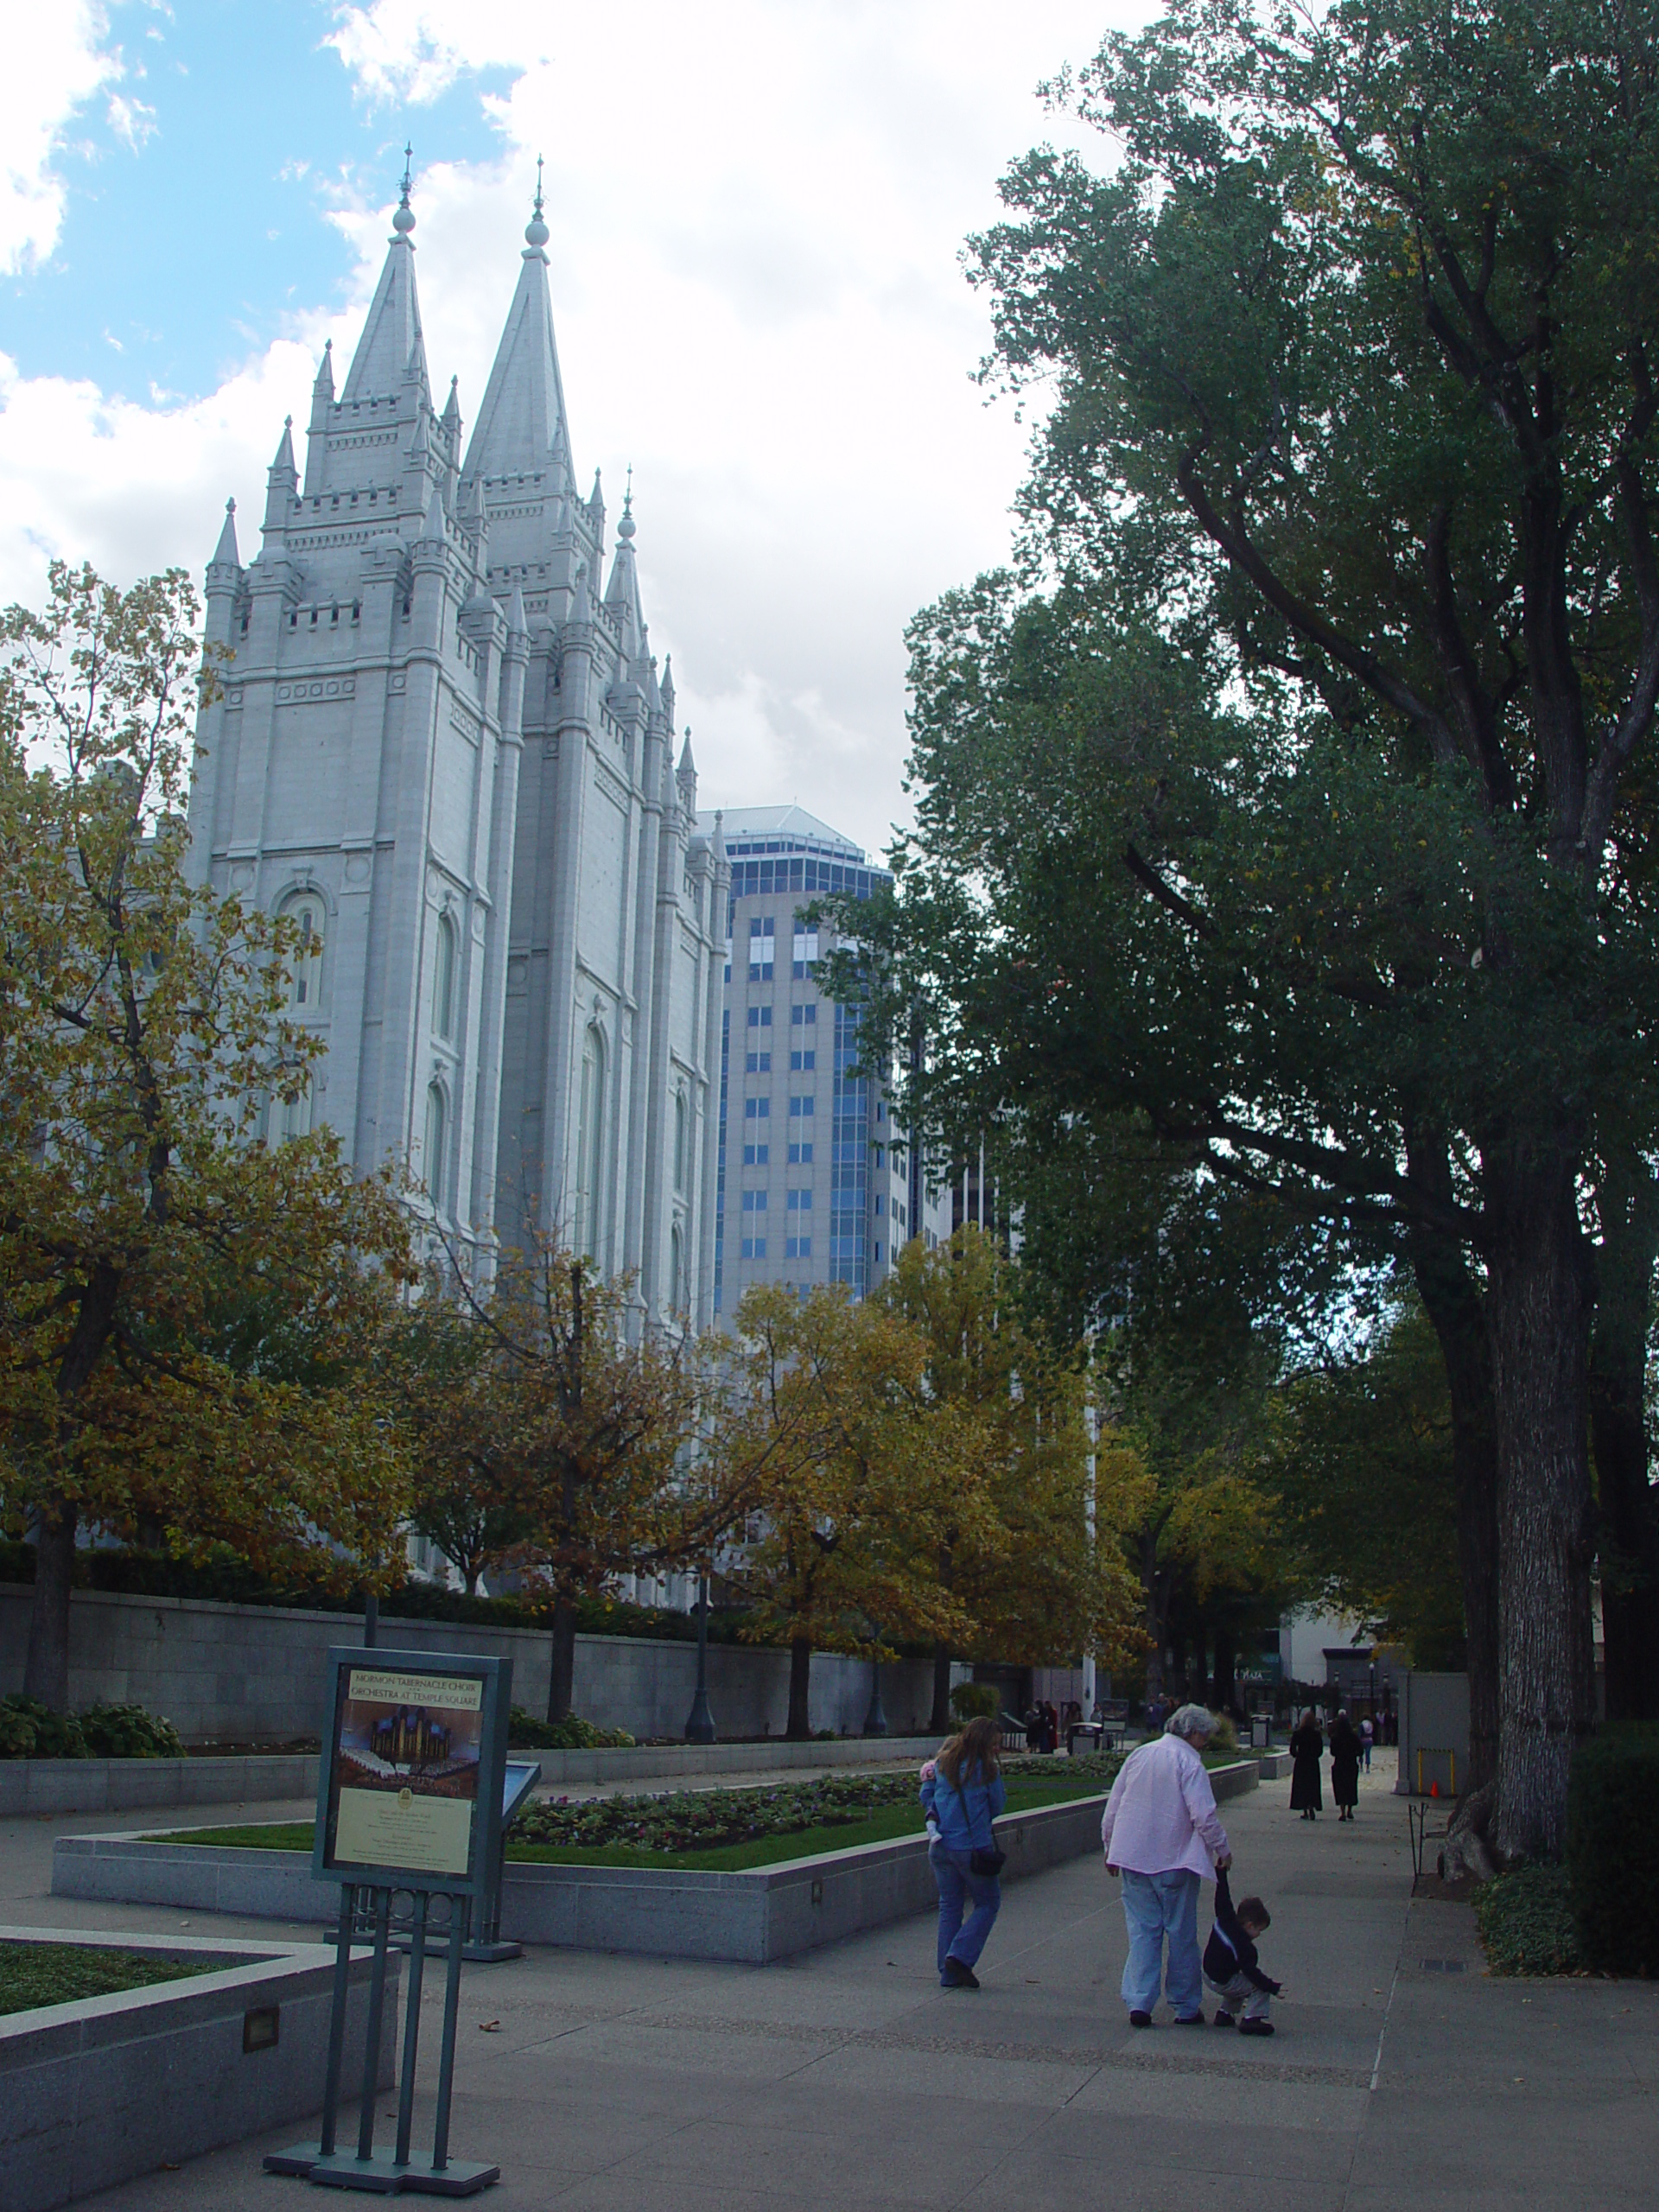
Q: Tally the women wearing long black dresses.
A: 2